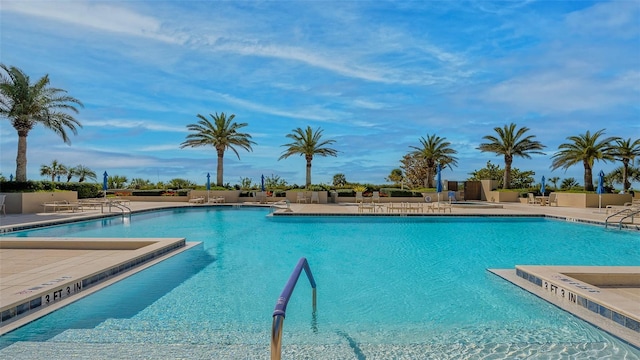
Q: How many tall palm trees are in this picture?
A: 7